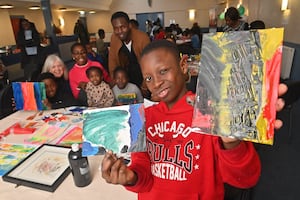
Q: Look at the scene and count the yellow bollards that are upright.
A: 0